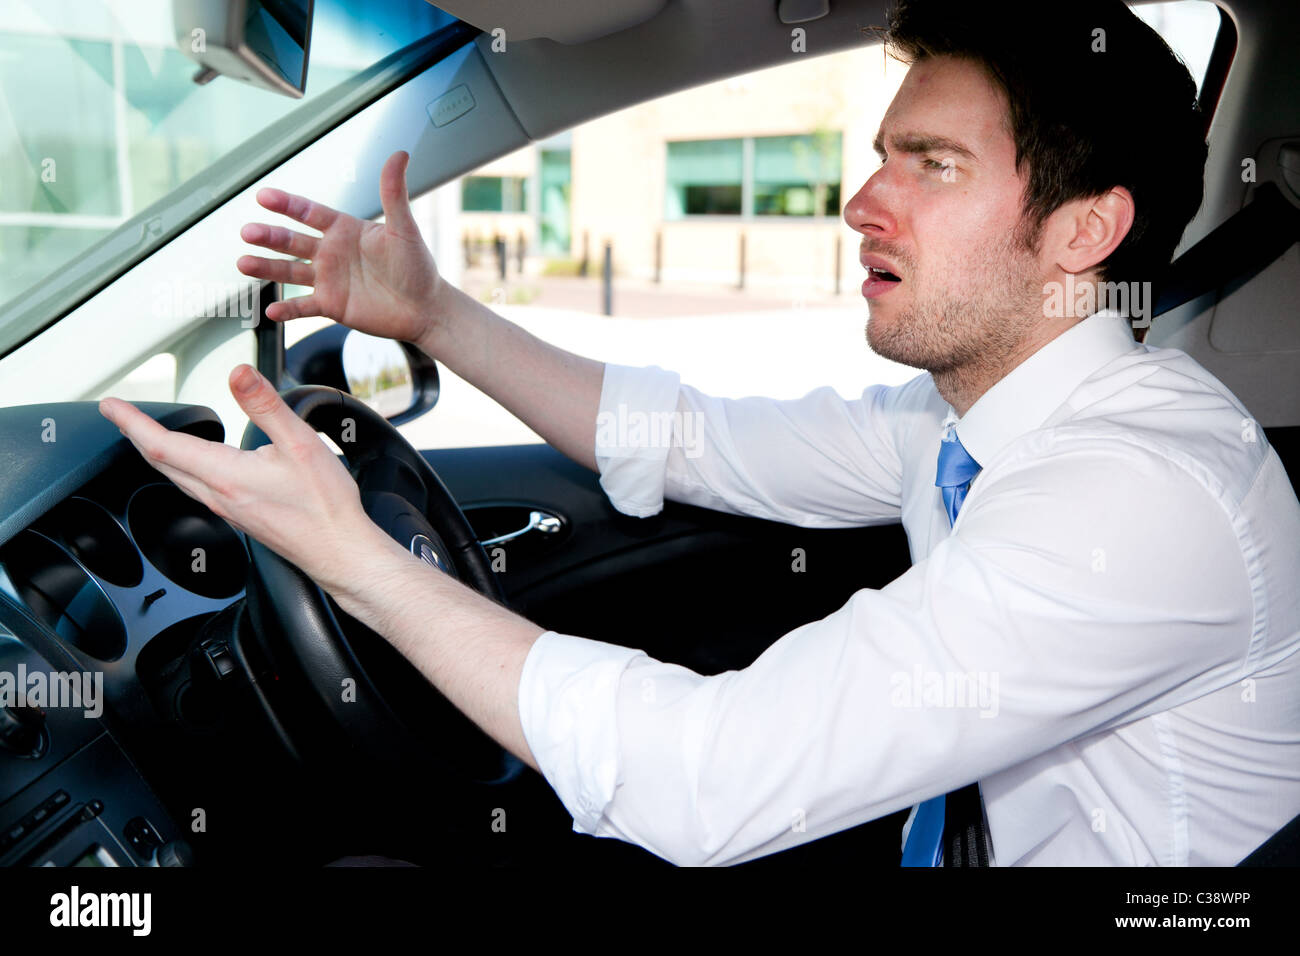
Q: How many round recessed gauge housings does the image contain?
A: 3